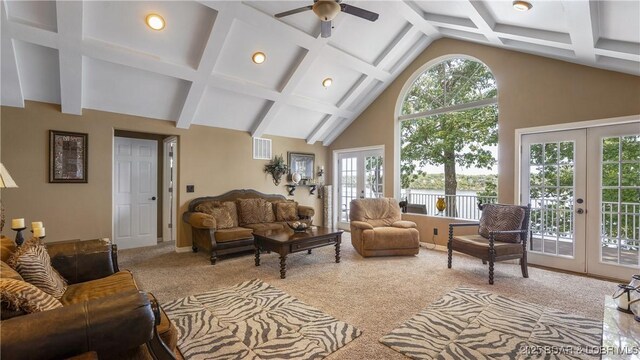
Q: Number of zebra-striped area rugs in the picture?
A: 2